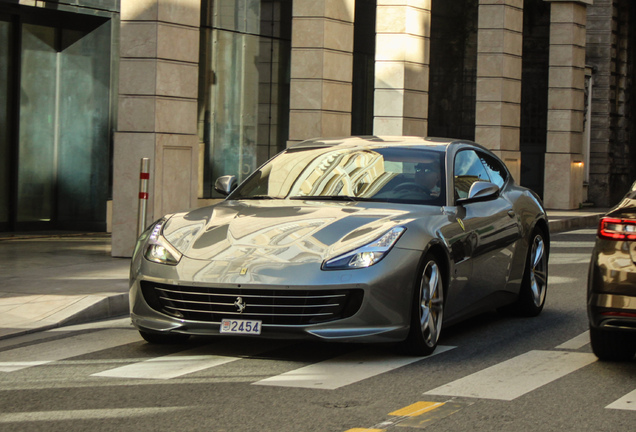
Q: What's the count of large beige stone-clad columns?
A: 5